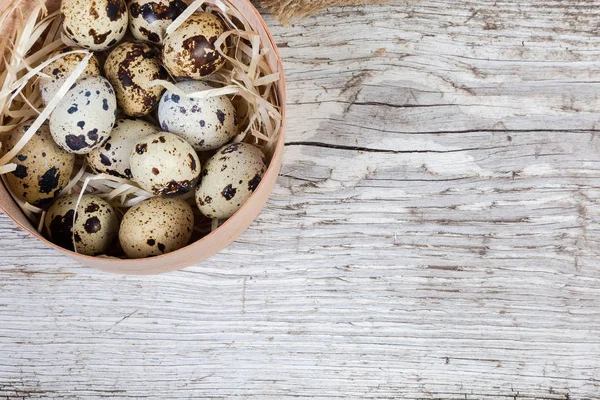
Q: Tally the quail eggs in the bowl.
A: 13